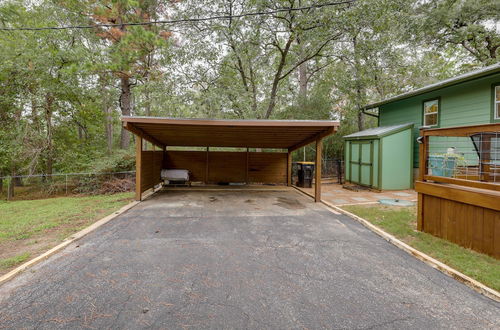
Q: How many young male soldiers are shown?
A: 0